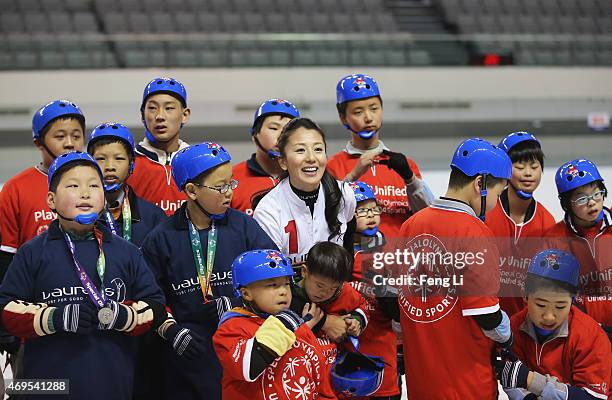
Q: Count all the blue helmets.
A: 14